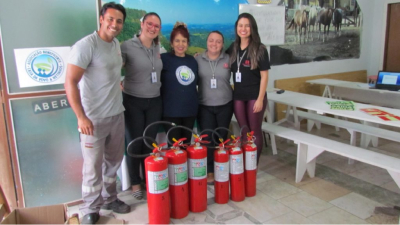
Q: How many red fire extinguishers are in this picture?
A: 6